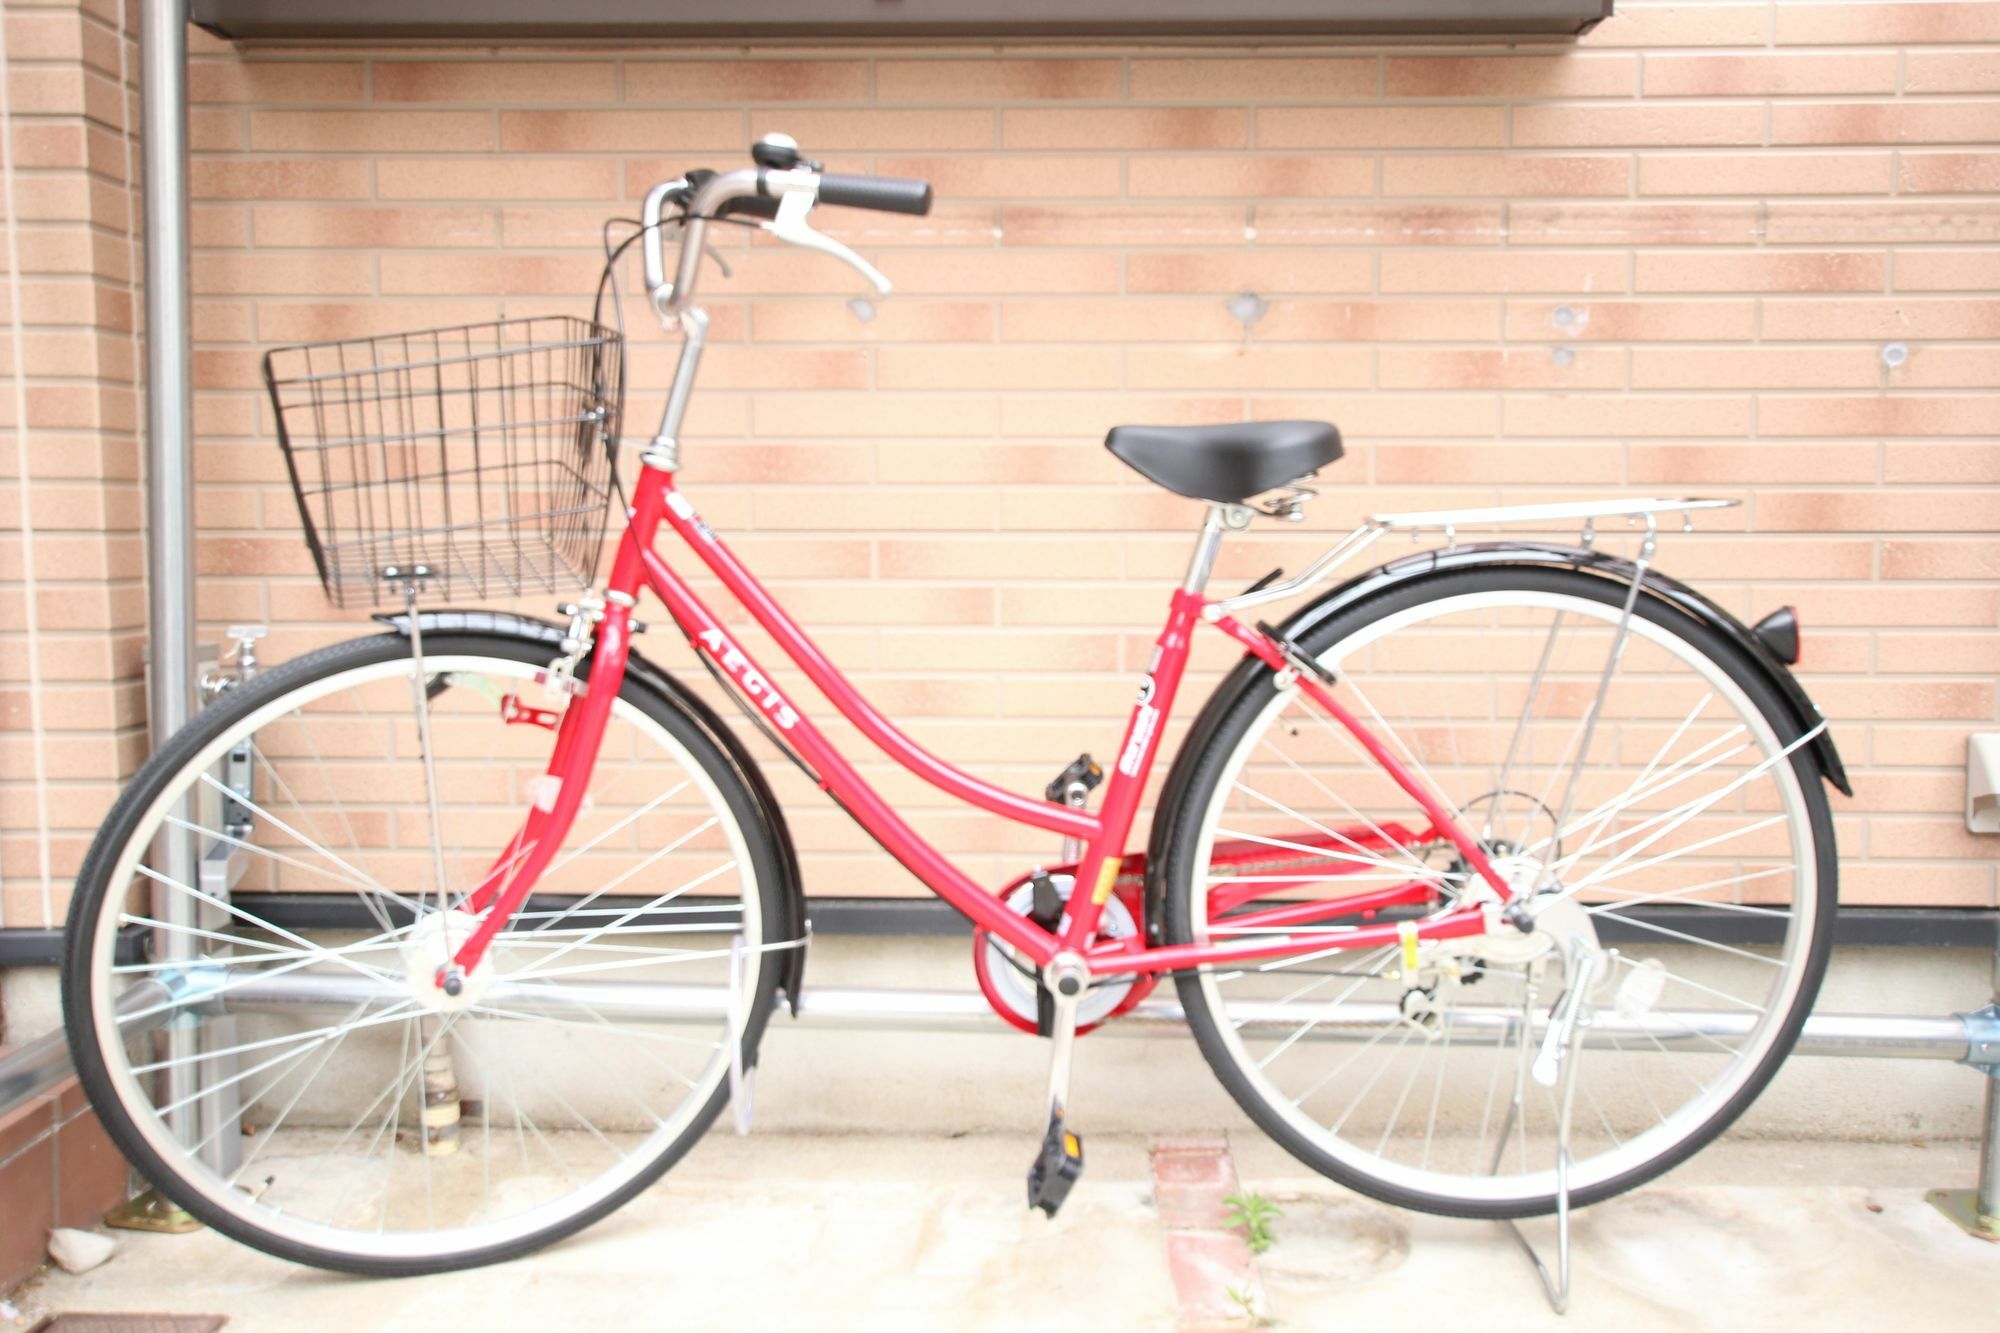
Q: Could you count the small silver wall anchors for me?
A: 5